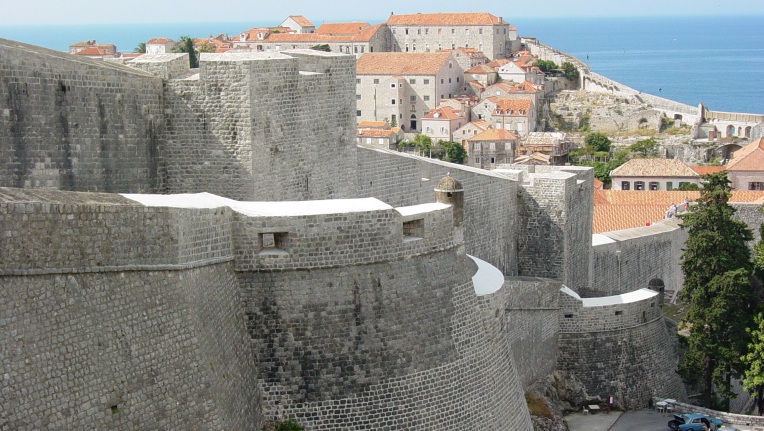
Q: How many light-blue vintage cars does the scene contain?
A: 1